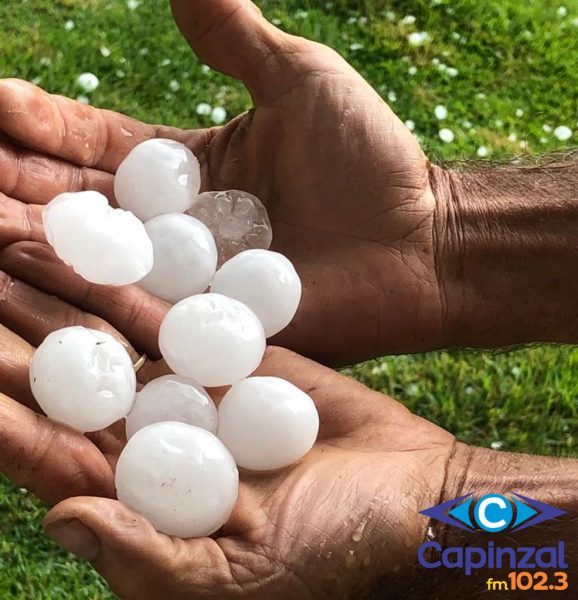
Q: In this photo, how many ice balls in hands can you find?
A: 10